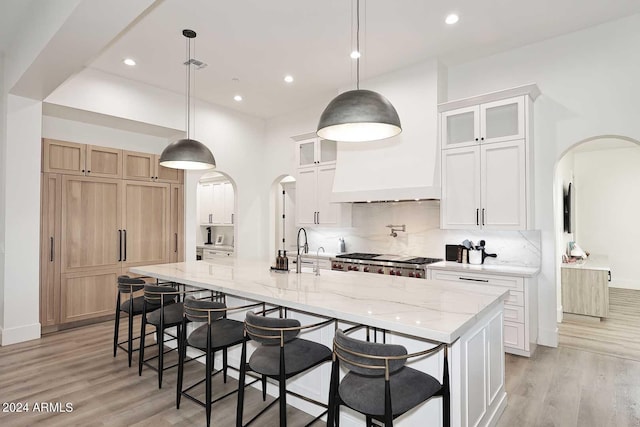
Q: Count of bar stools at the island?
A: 5